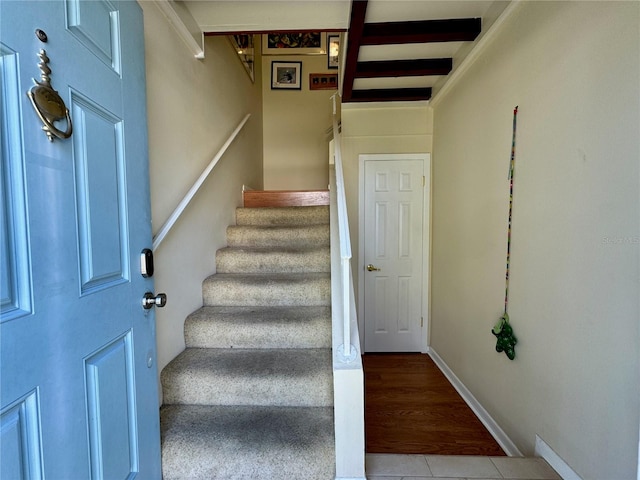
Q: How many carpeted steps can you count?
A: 7